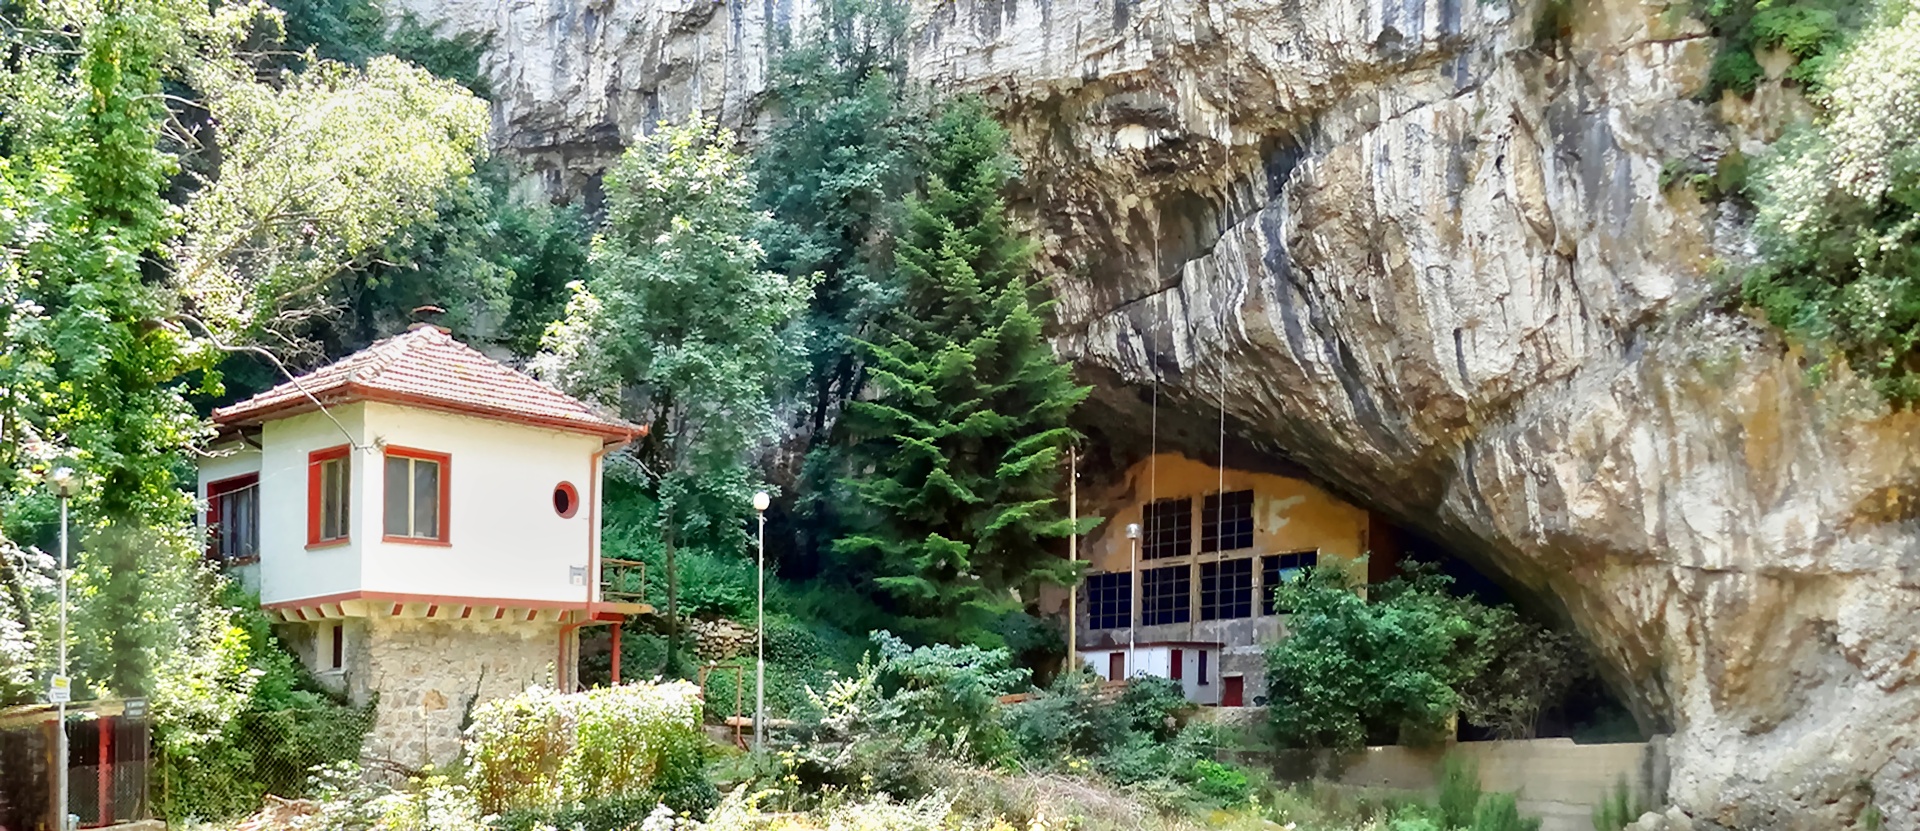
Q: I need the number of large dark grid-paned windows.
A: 6